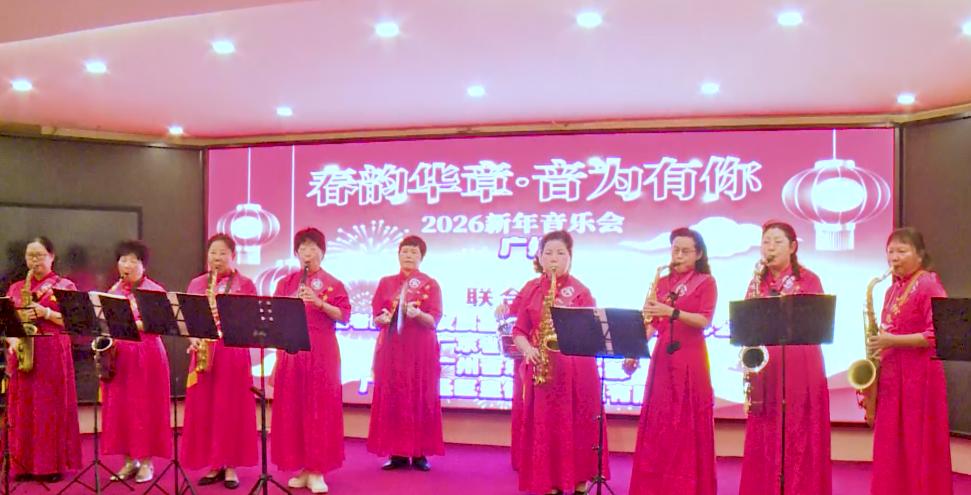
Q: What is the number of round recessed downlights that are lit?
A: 12